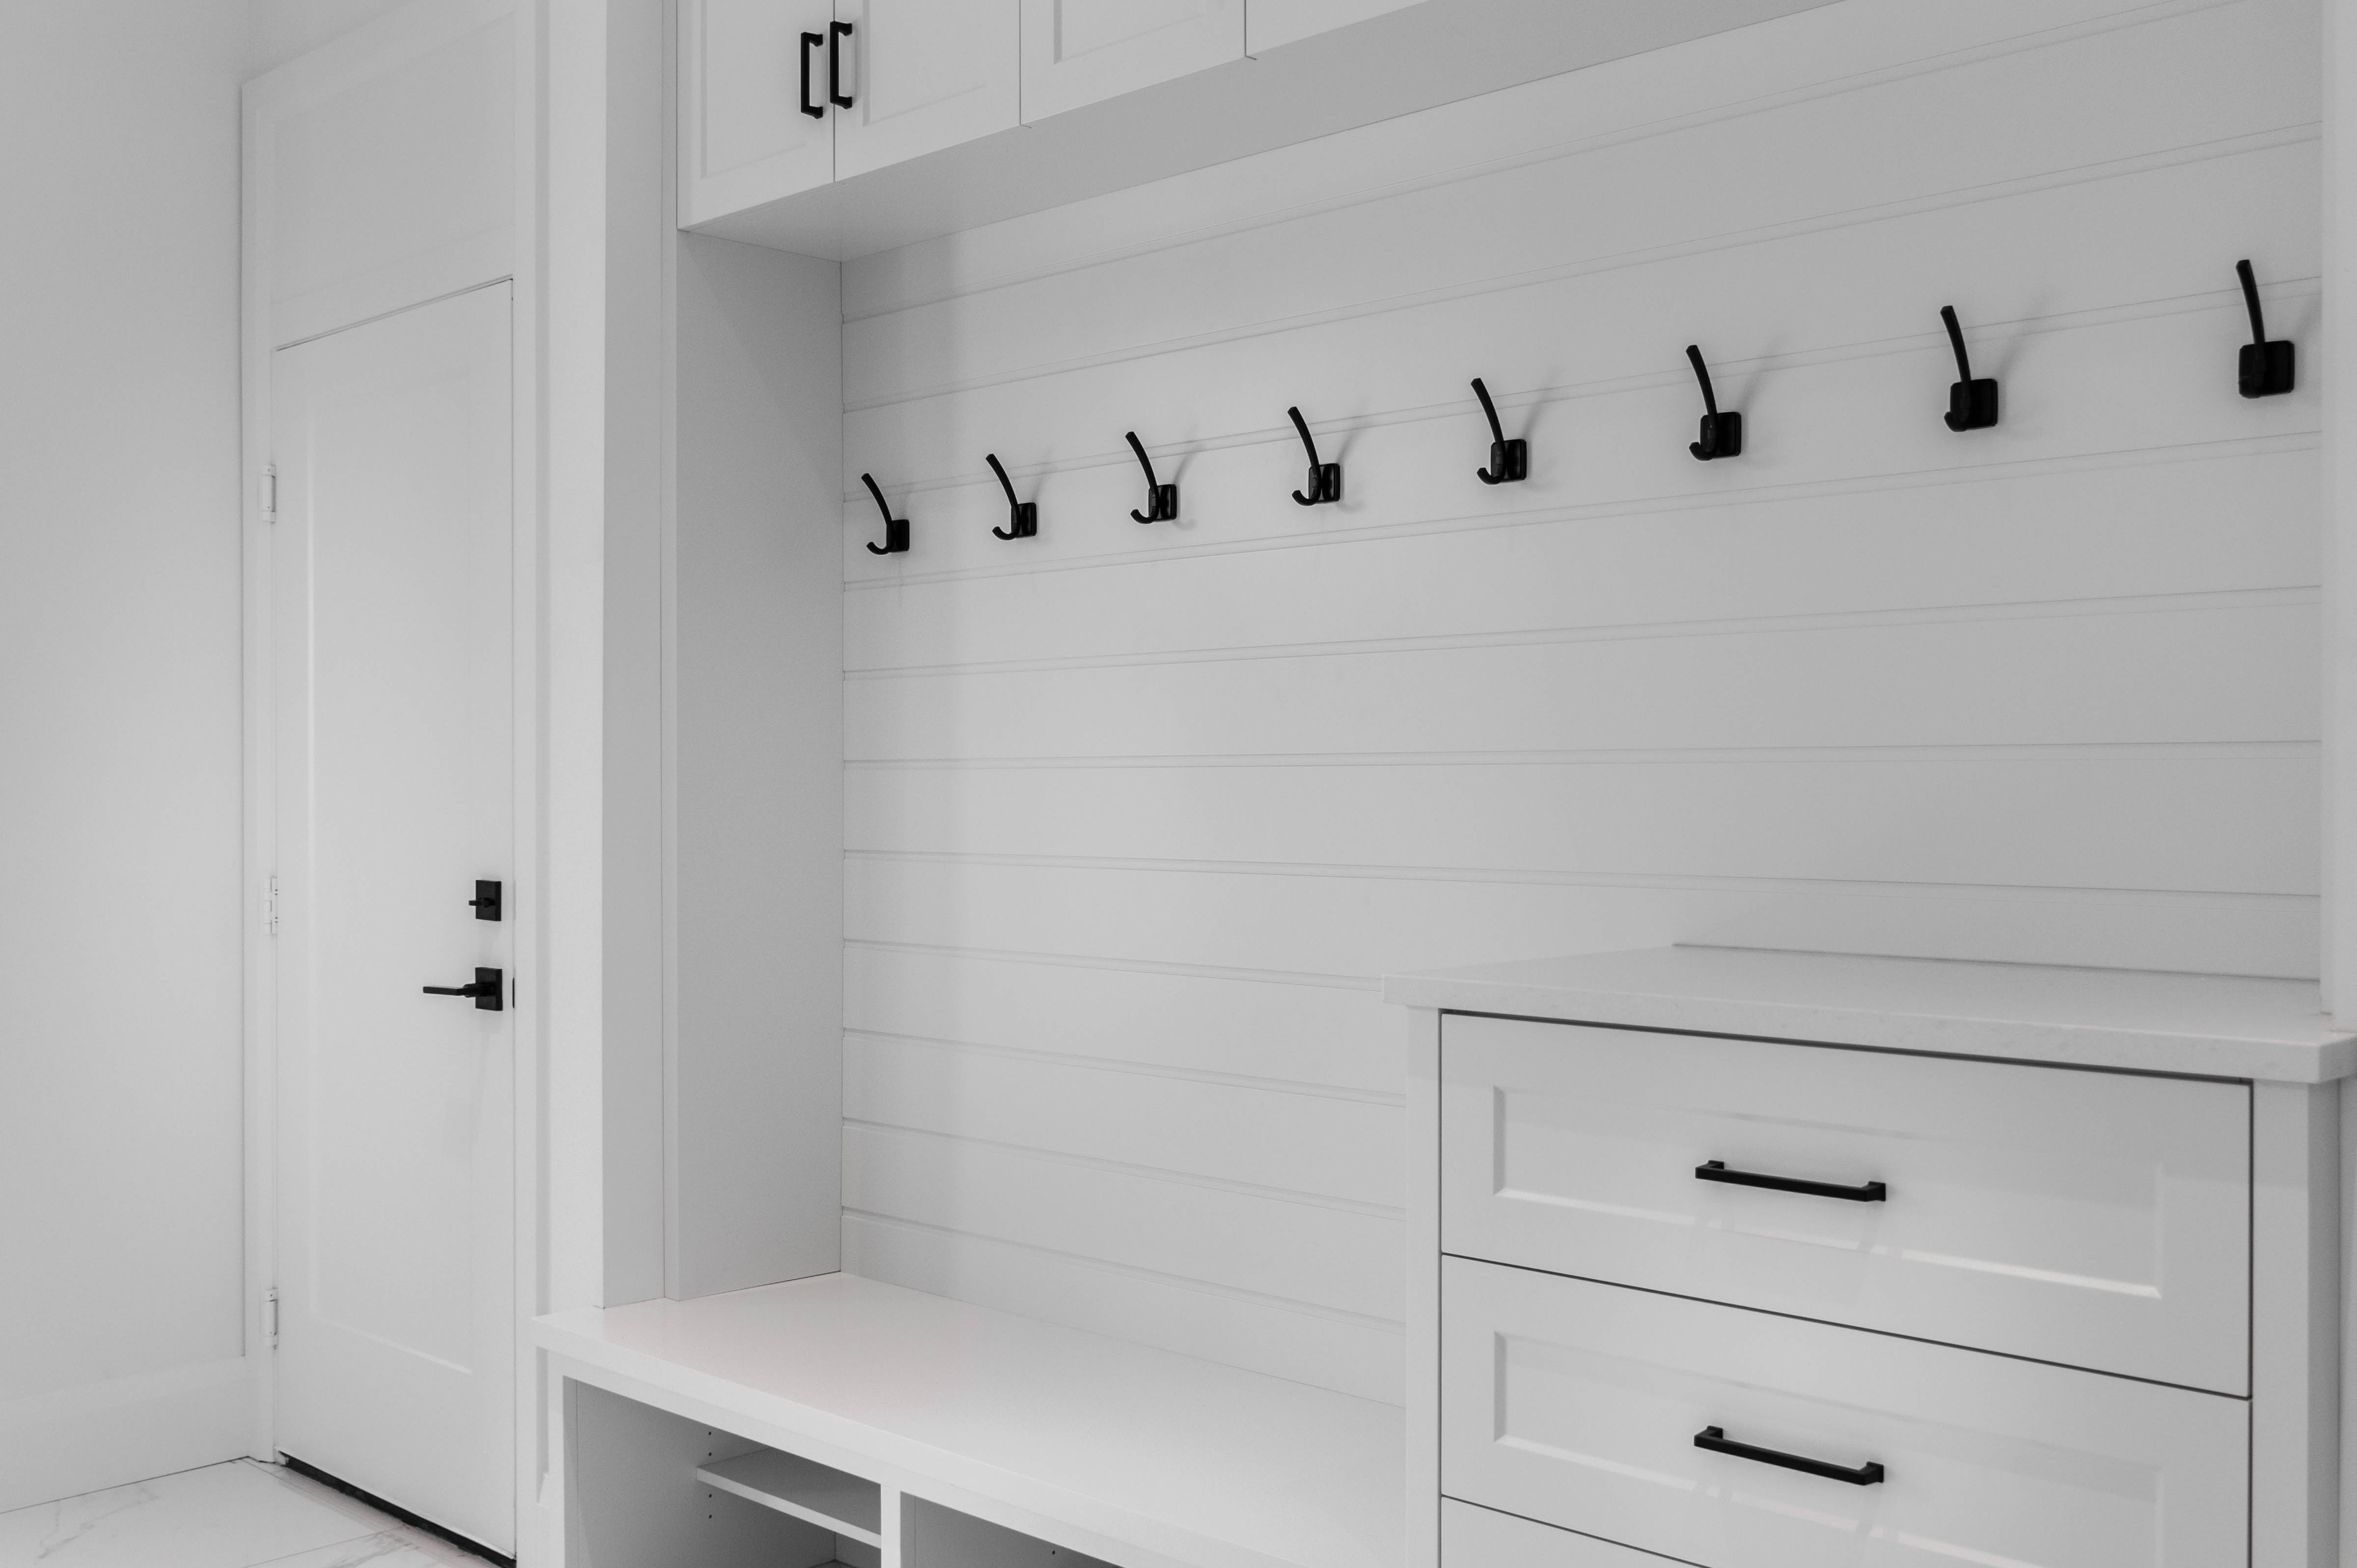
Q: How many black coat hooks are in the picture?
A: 8